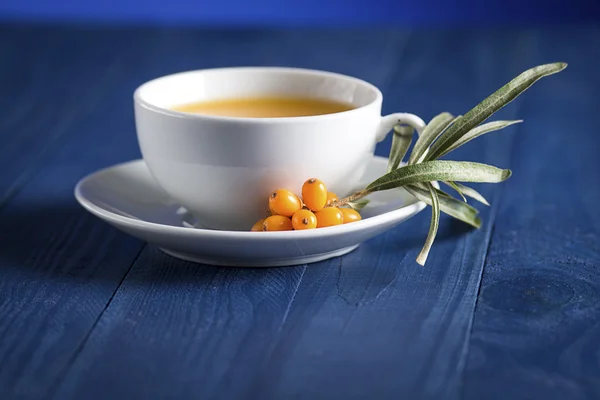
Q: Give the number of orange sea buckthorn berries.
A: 8